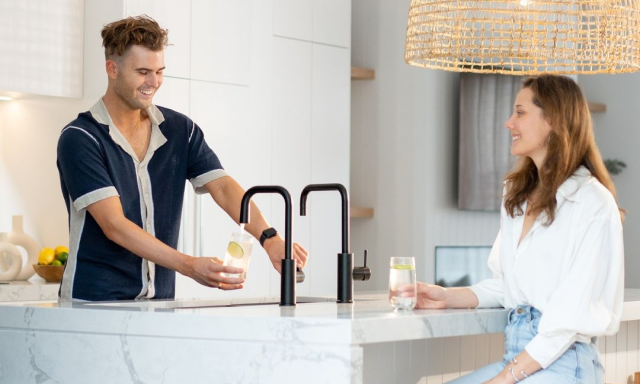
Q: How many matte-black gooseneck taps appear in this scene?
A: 2